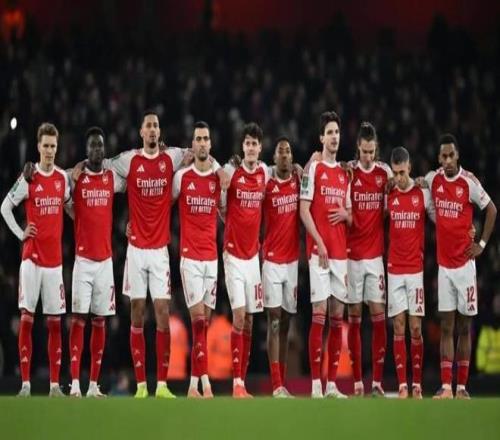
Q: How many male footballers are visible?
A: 10